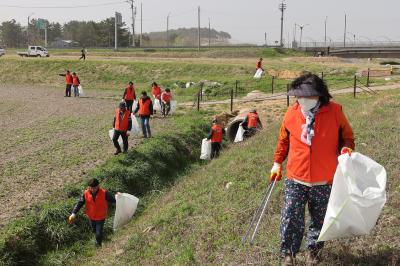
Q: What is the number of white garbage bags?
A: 11